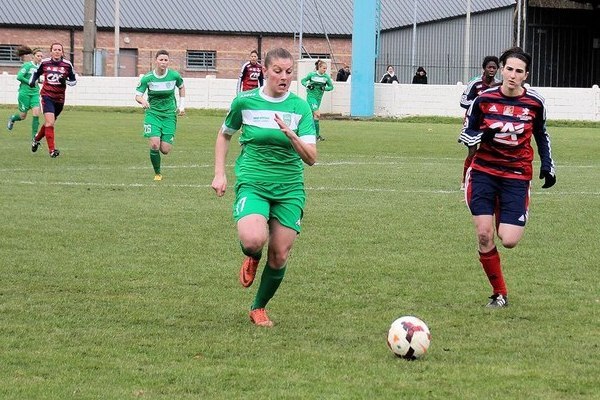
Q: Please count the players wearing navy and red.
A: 4